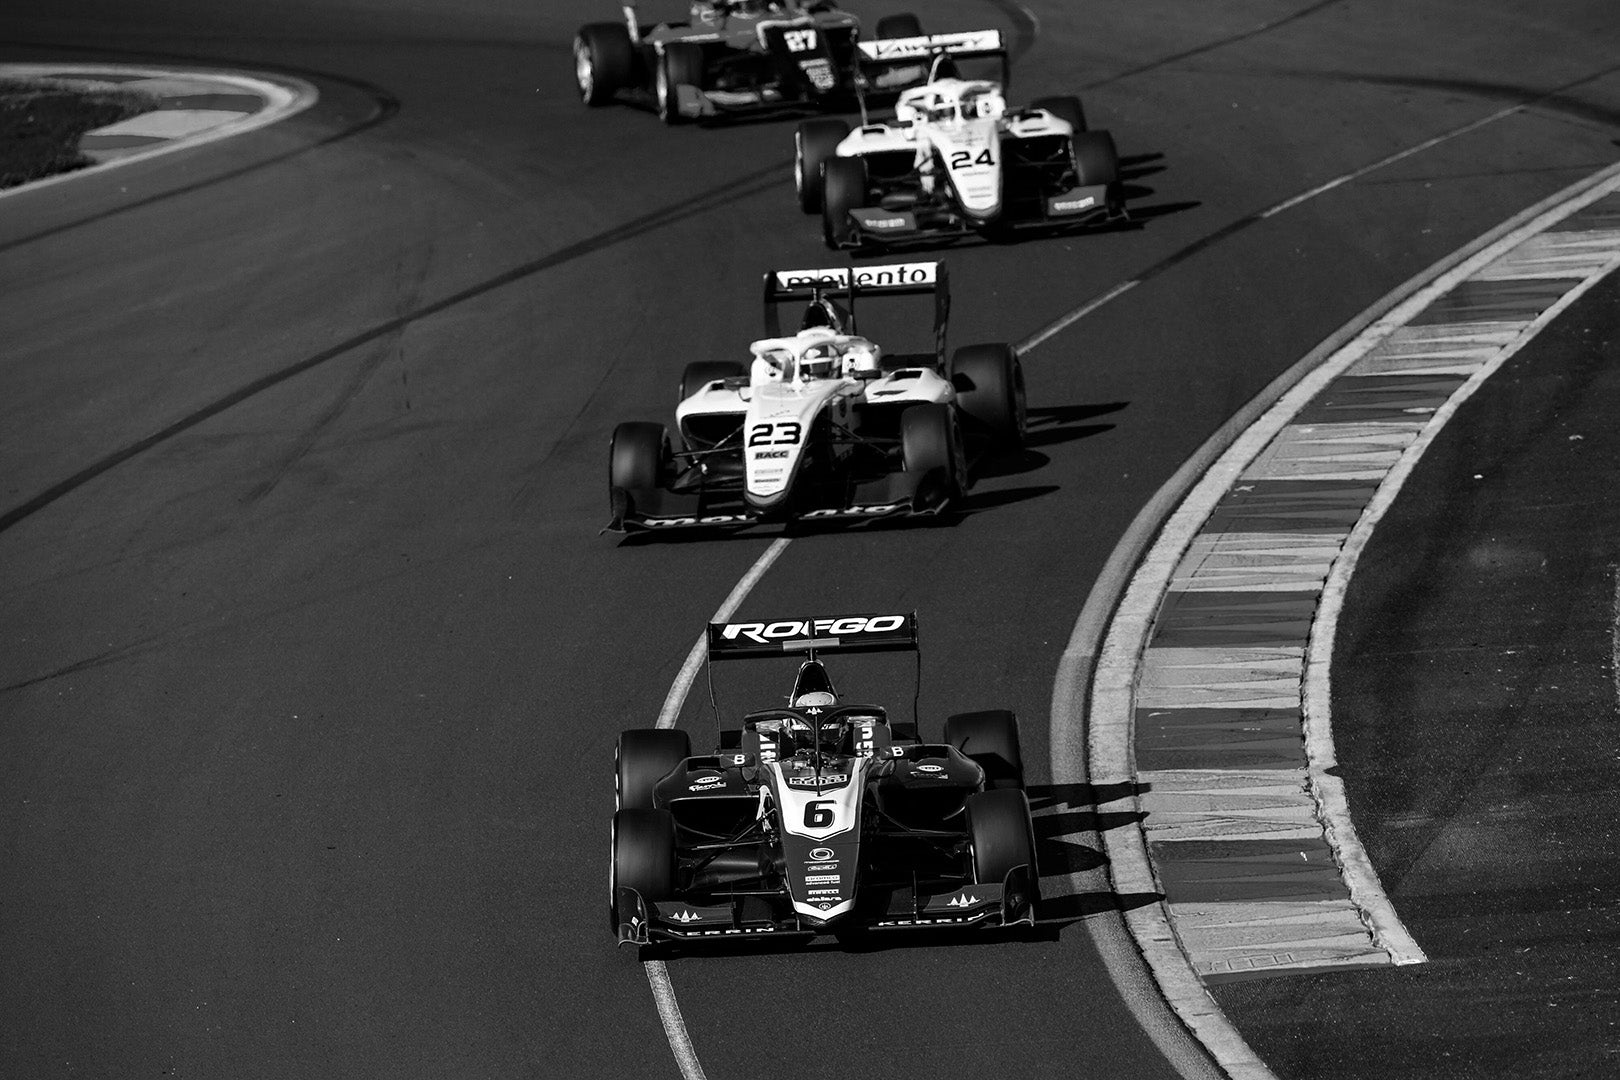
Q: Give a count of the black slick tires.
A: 15